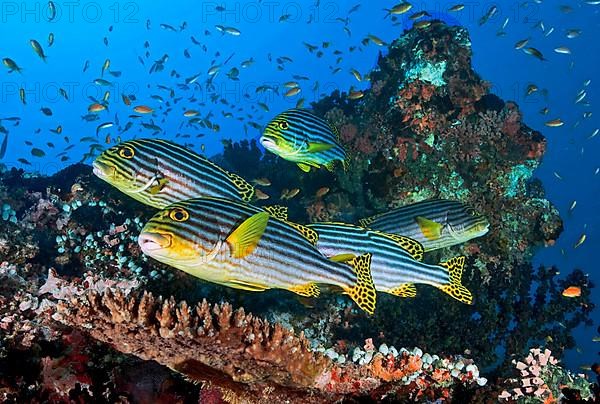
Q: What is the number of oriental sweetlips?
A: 5